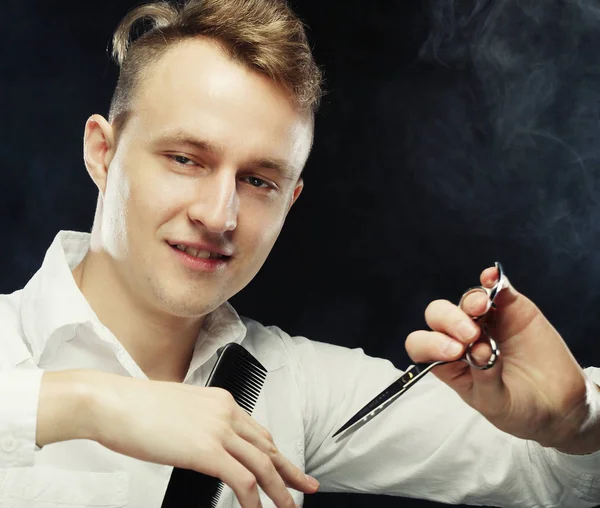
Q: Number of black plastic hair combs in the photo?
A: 1